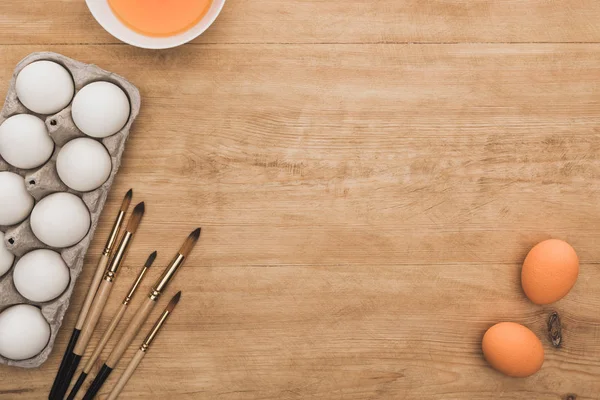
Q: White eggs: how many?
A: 9